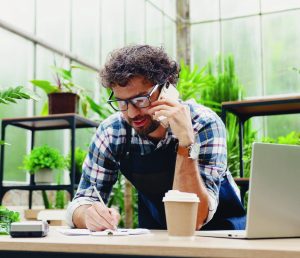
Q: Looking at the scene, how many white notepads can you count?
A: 1